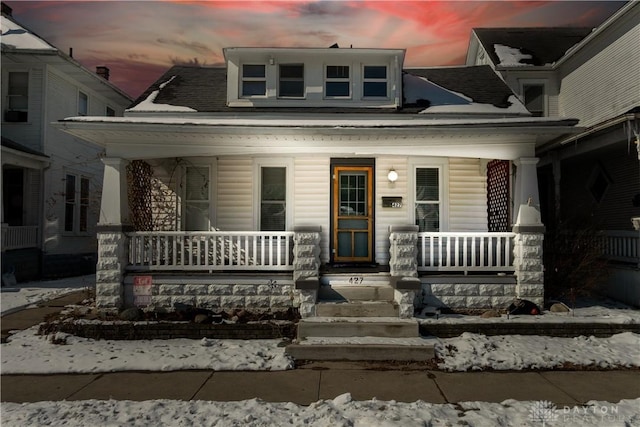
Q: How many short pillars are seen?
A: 2